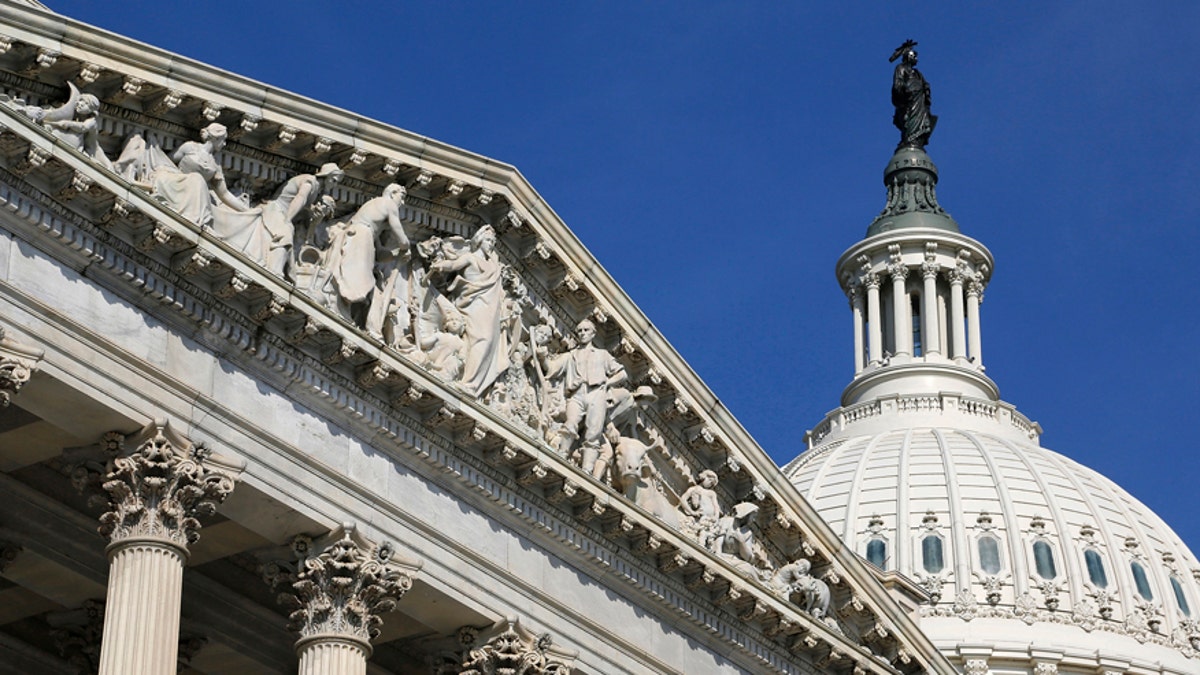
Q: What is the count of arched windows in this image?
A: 7